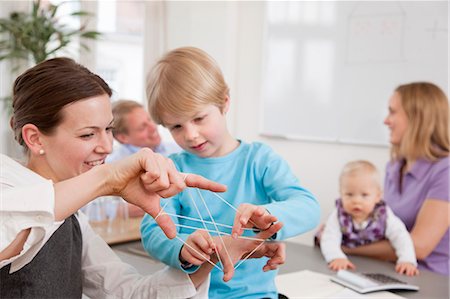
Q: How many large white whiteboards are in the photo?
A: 1